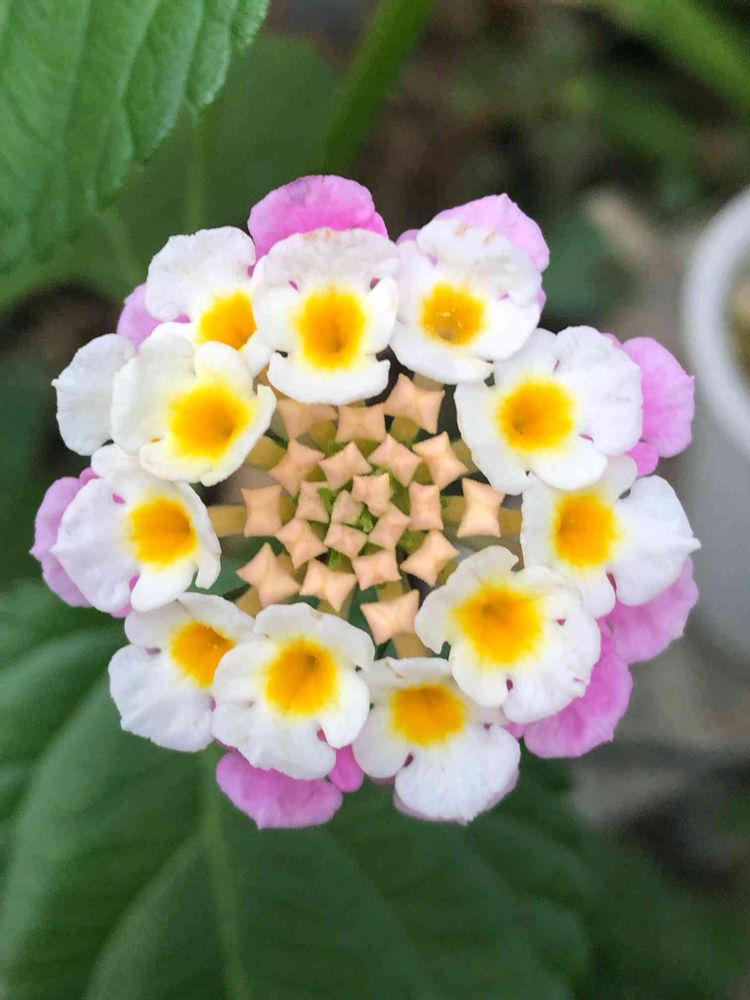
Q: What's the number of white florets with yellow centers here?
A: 11